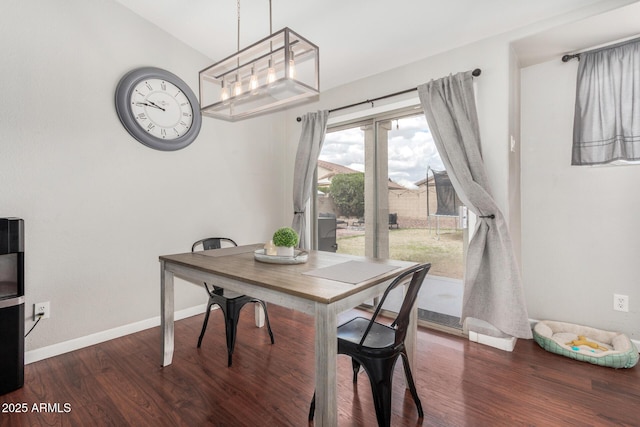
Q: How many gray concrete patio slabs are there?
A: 1